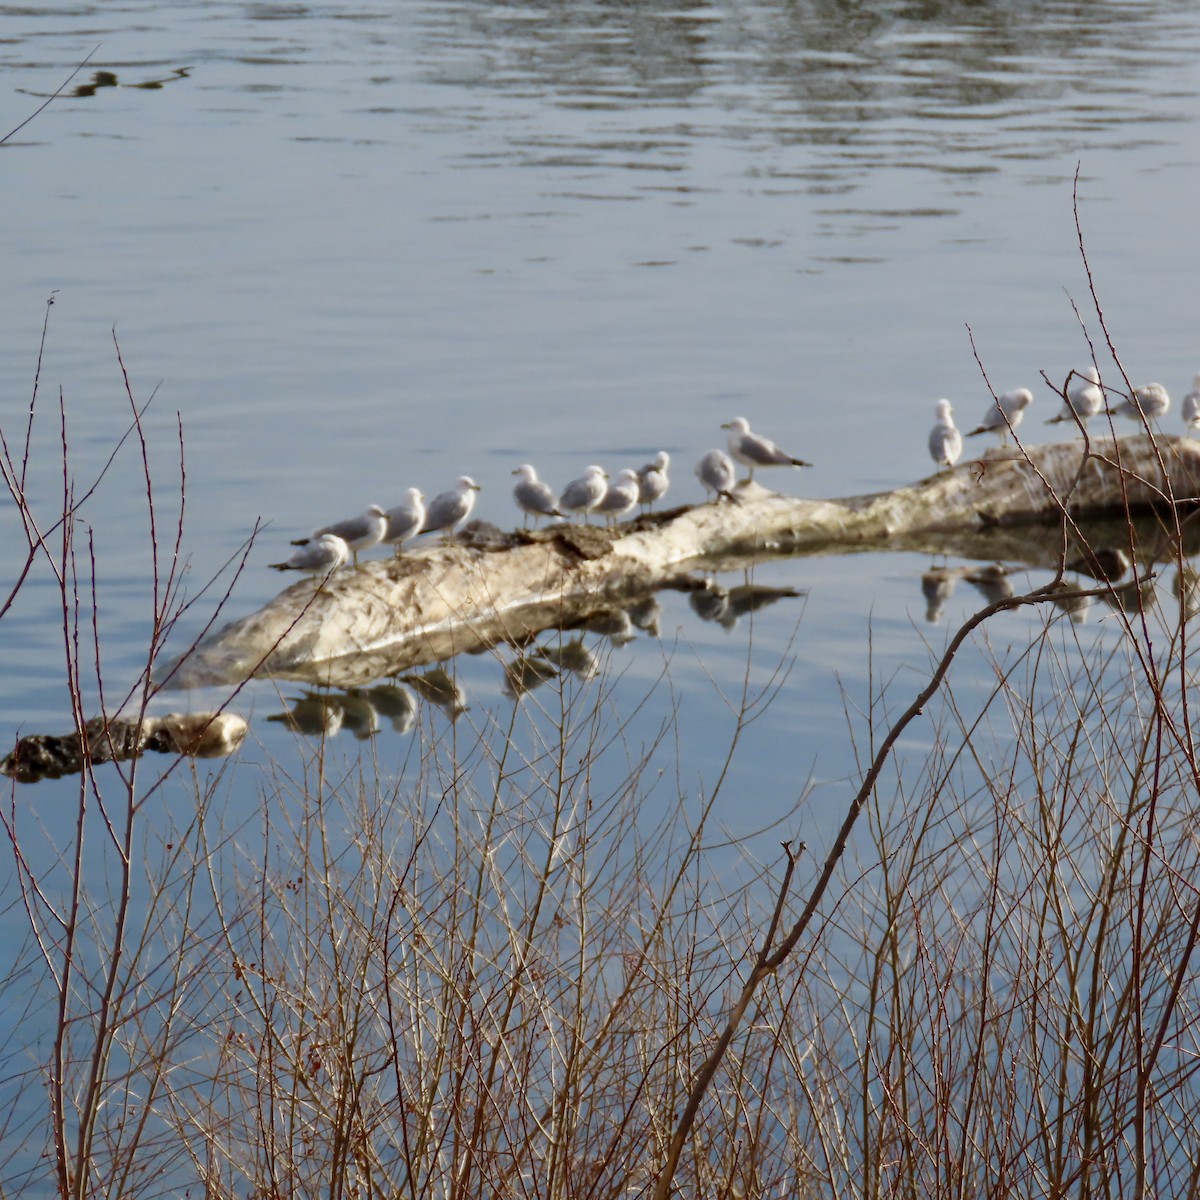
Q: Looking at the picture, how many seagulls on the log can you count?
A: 15